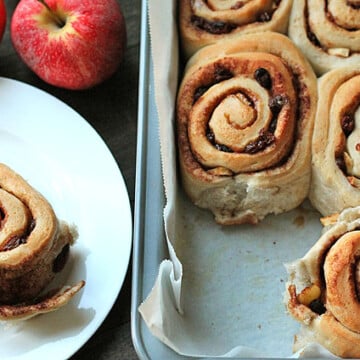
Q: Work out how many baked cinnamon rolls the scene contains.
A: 6